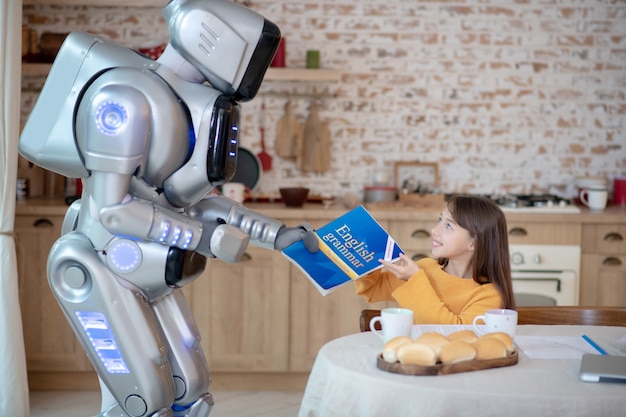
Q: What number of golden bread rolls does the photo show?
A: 7